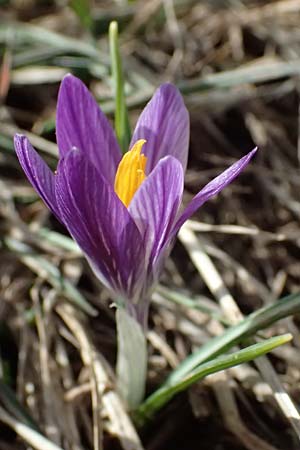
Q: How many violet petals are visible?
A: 6